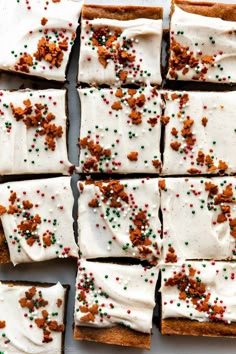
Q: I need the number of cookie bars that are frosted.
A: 12